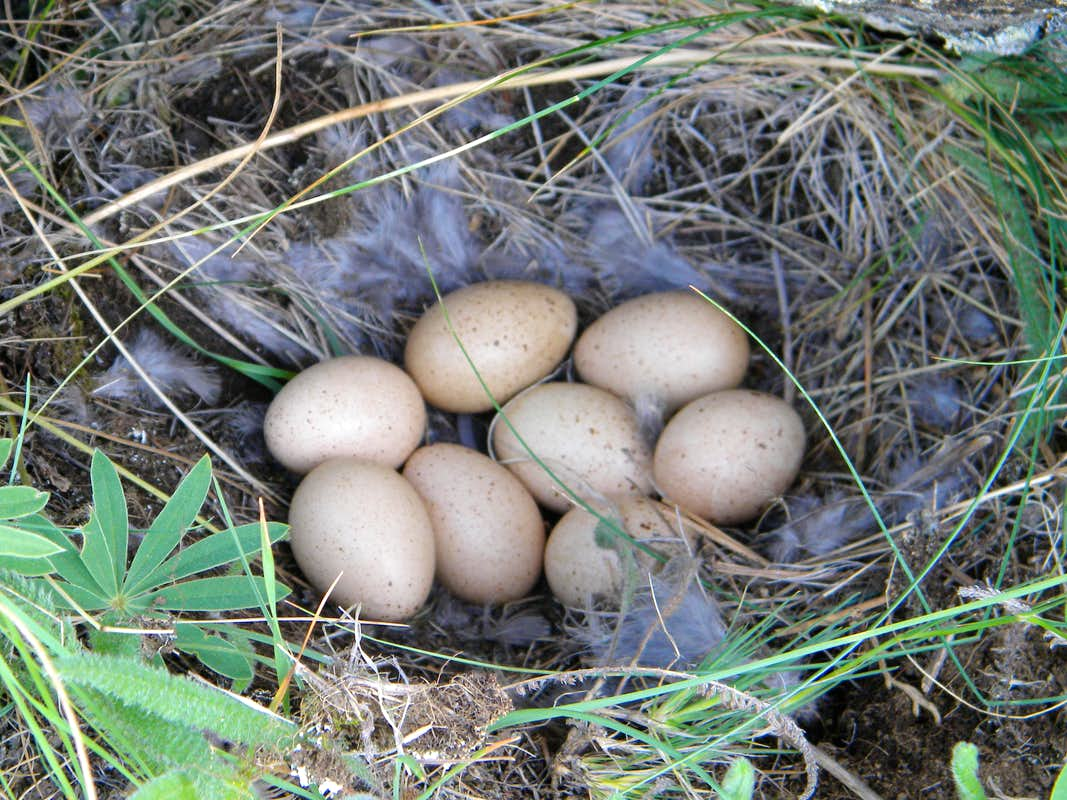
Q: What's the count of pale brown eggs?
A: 8